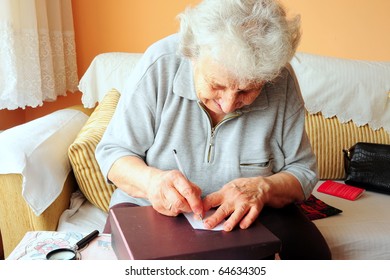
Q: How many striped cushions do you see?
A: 2